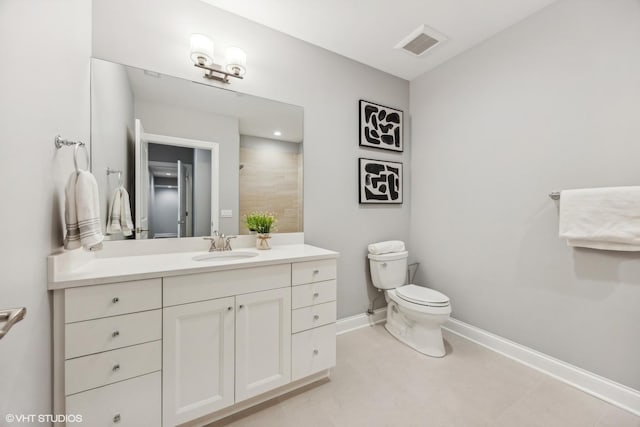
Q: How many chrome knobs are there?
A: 10